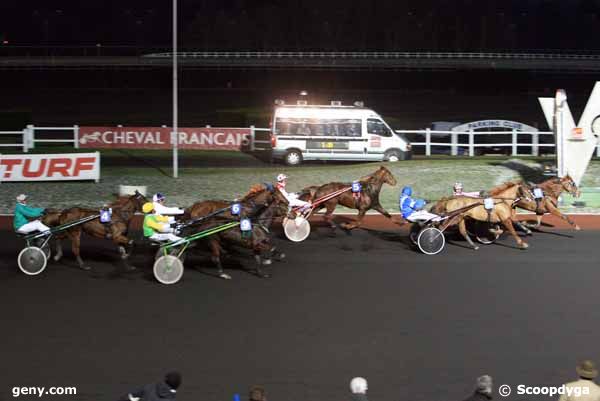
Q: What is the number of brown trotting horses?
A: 6